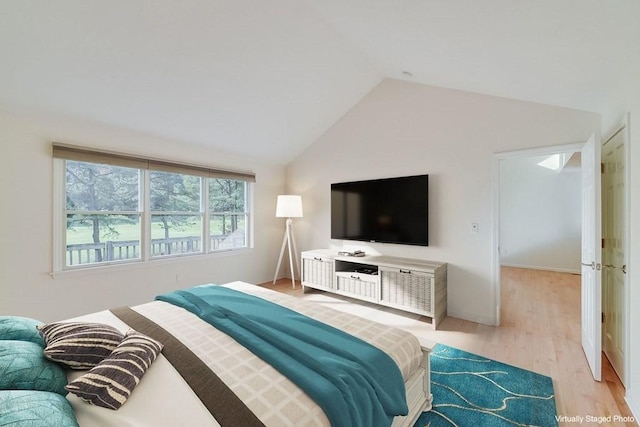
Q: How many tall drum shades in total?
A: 1